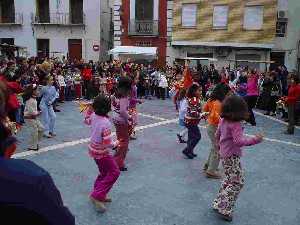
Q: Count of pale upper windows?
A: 3